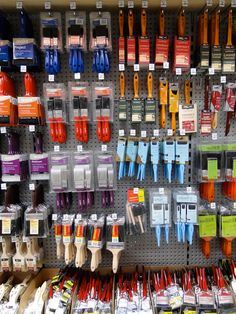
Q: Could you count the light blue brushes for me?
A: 11